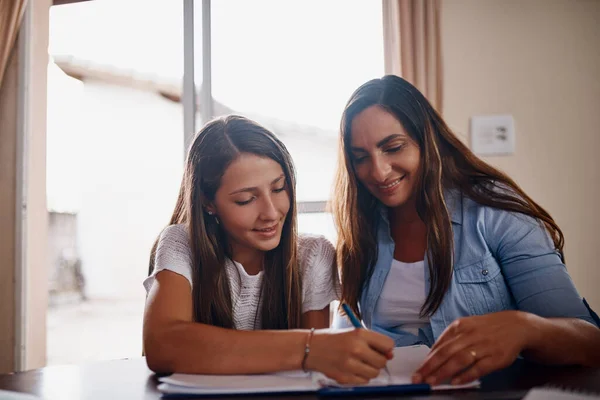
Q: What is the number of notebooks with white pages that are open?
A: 1